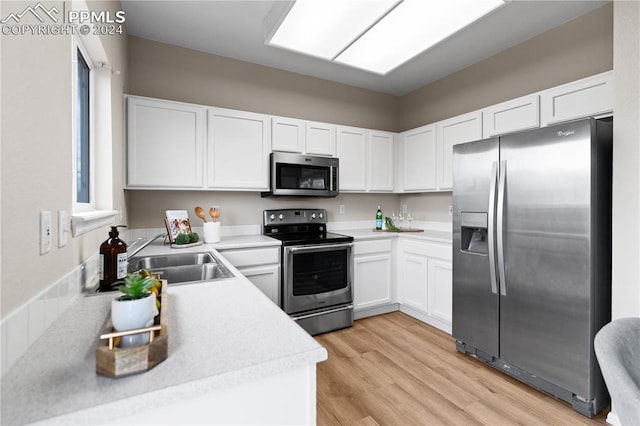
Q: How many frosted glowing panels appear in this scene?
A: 2